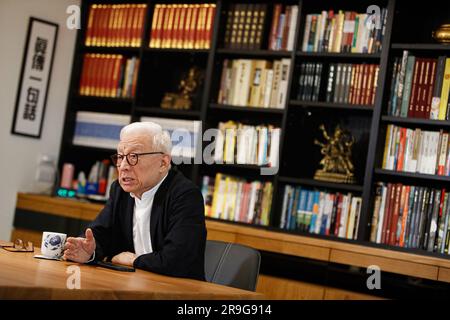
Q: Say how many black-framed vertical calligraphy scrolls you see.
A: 1